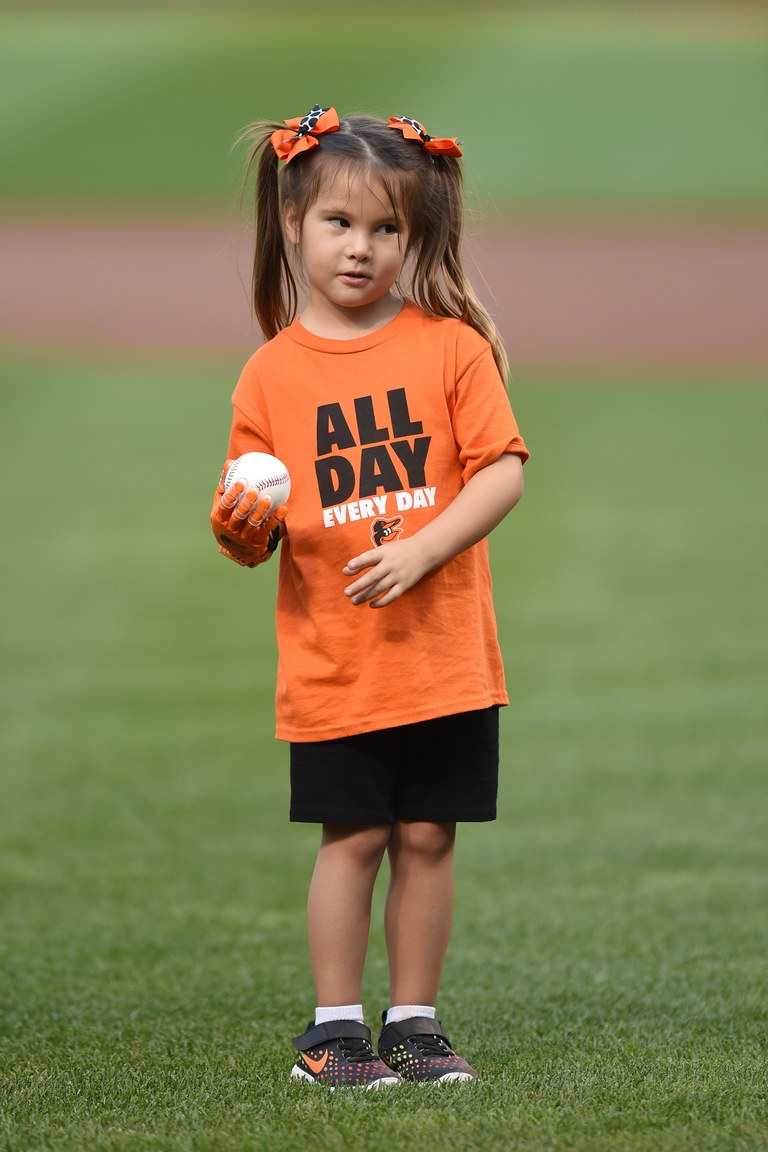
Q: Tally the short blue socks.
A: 0